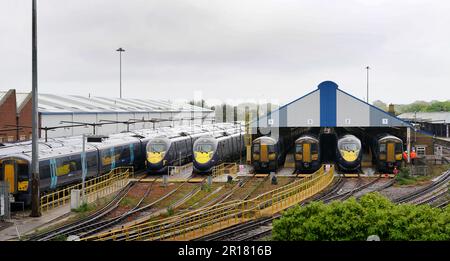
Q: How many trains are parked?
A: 7